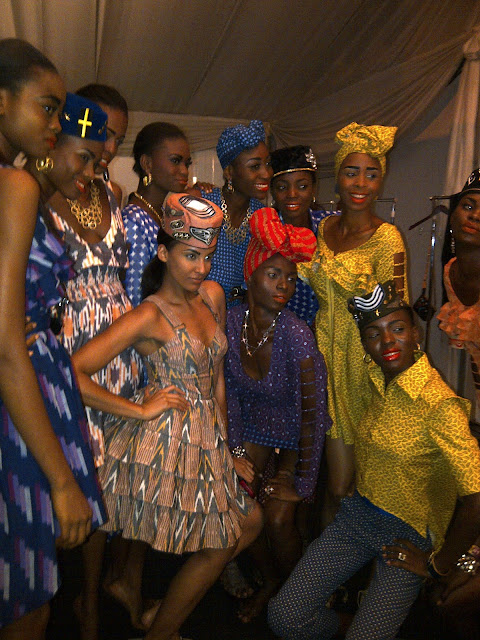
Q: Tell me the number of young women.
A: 11